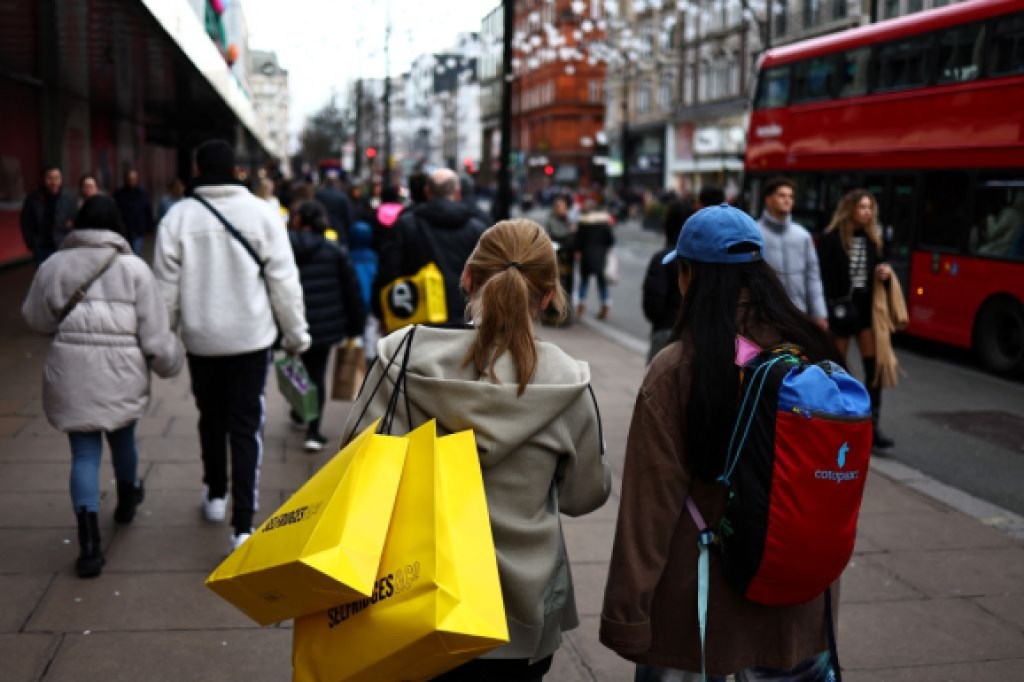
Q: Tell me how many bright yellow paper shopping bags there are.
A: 2